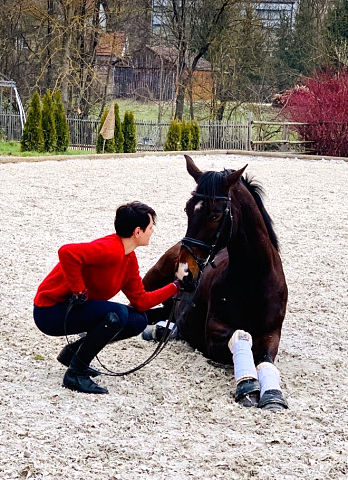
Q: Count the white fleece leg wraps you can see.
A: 2